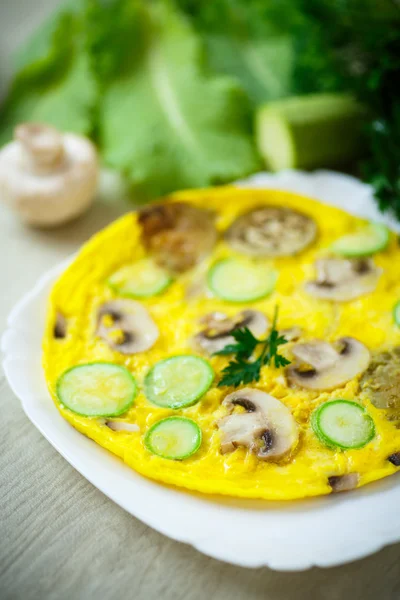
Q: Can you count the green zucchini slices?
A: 8